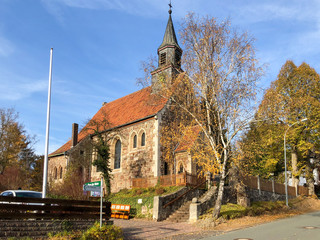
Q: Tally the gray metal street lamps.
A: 1